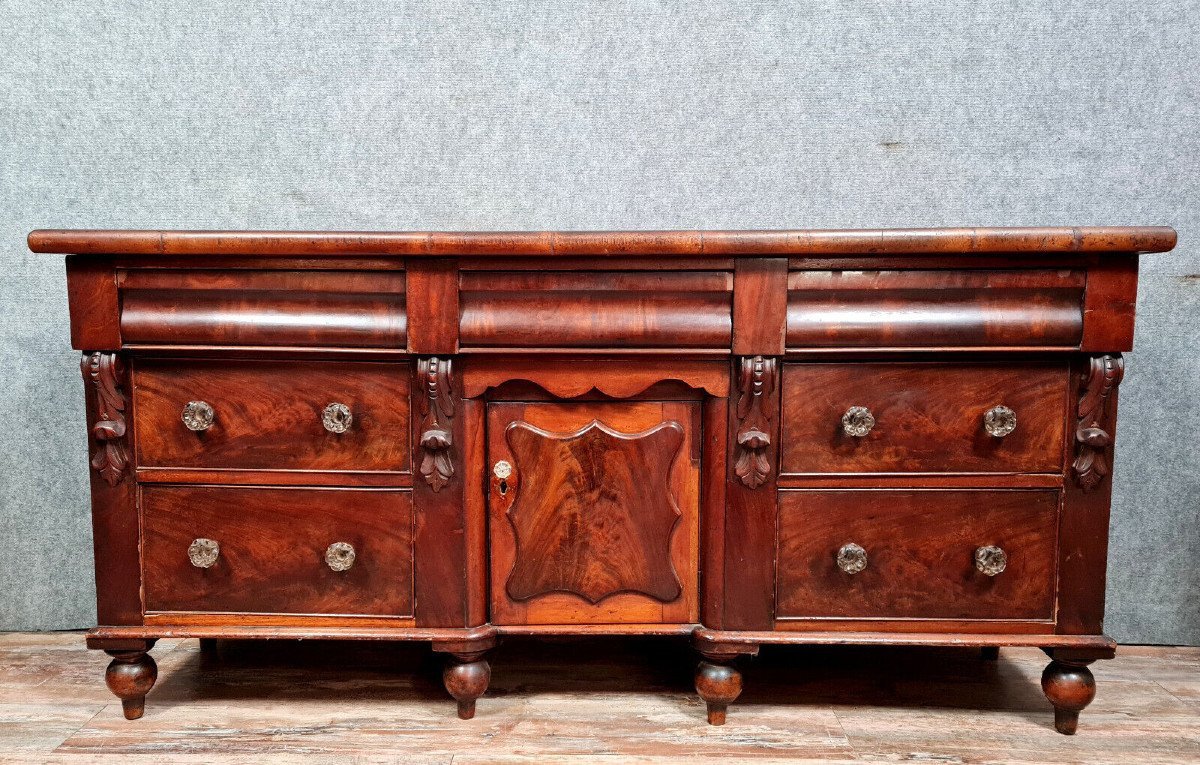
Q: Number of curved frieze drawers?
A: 3